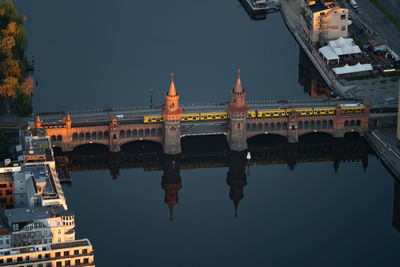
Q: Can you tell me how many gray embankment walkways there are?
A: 2